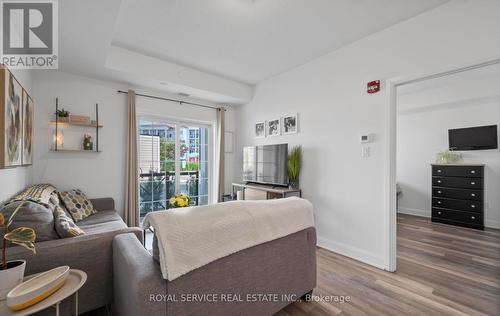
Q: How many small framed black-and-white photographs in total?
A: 3